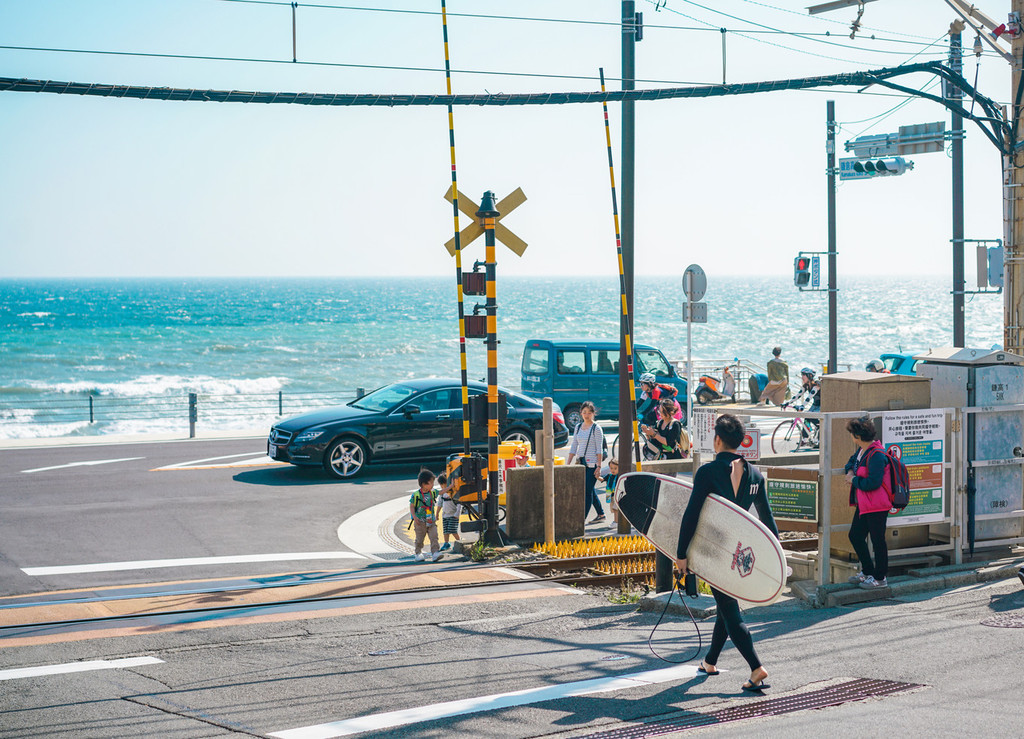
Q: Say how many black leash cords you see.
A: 1